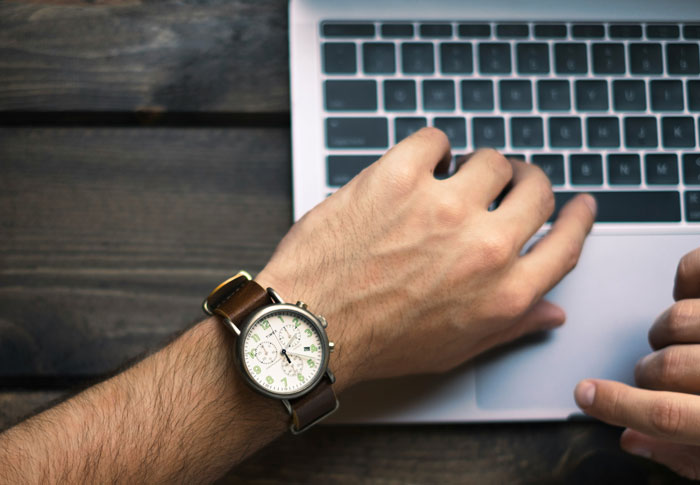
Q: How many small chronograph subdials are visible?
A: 3